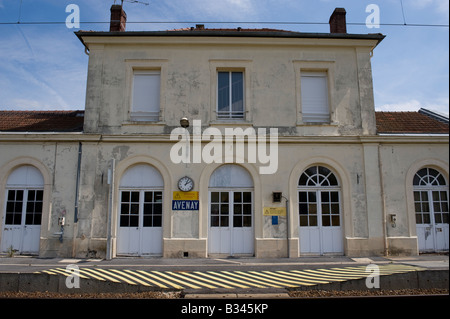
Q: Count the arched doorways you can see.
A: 5